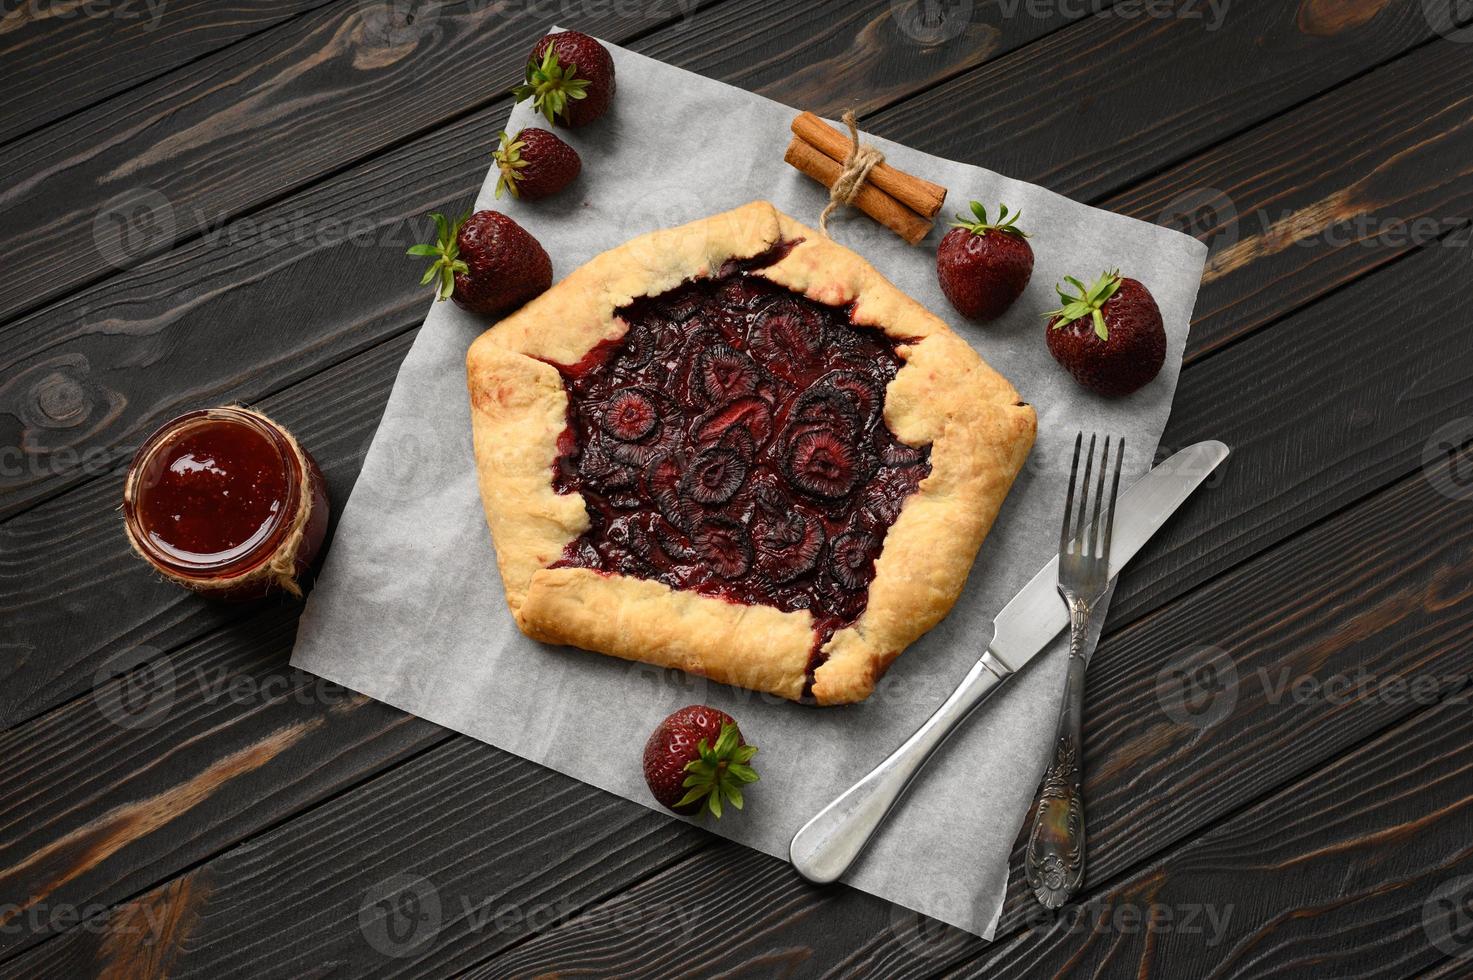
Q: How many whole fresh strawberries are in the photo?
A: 6